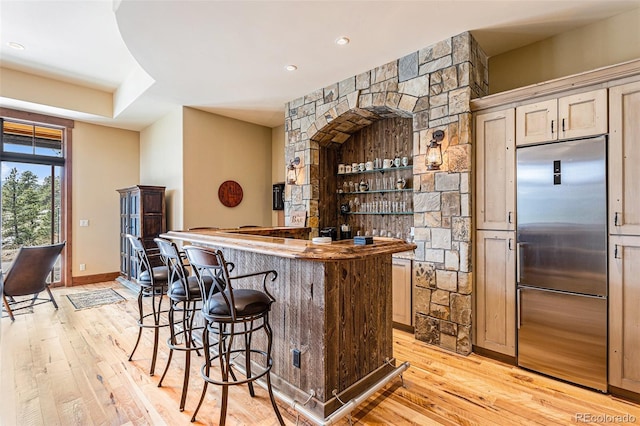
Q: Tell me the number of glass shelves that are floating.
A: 3